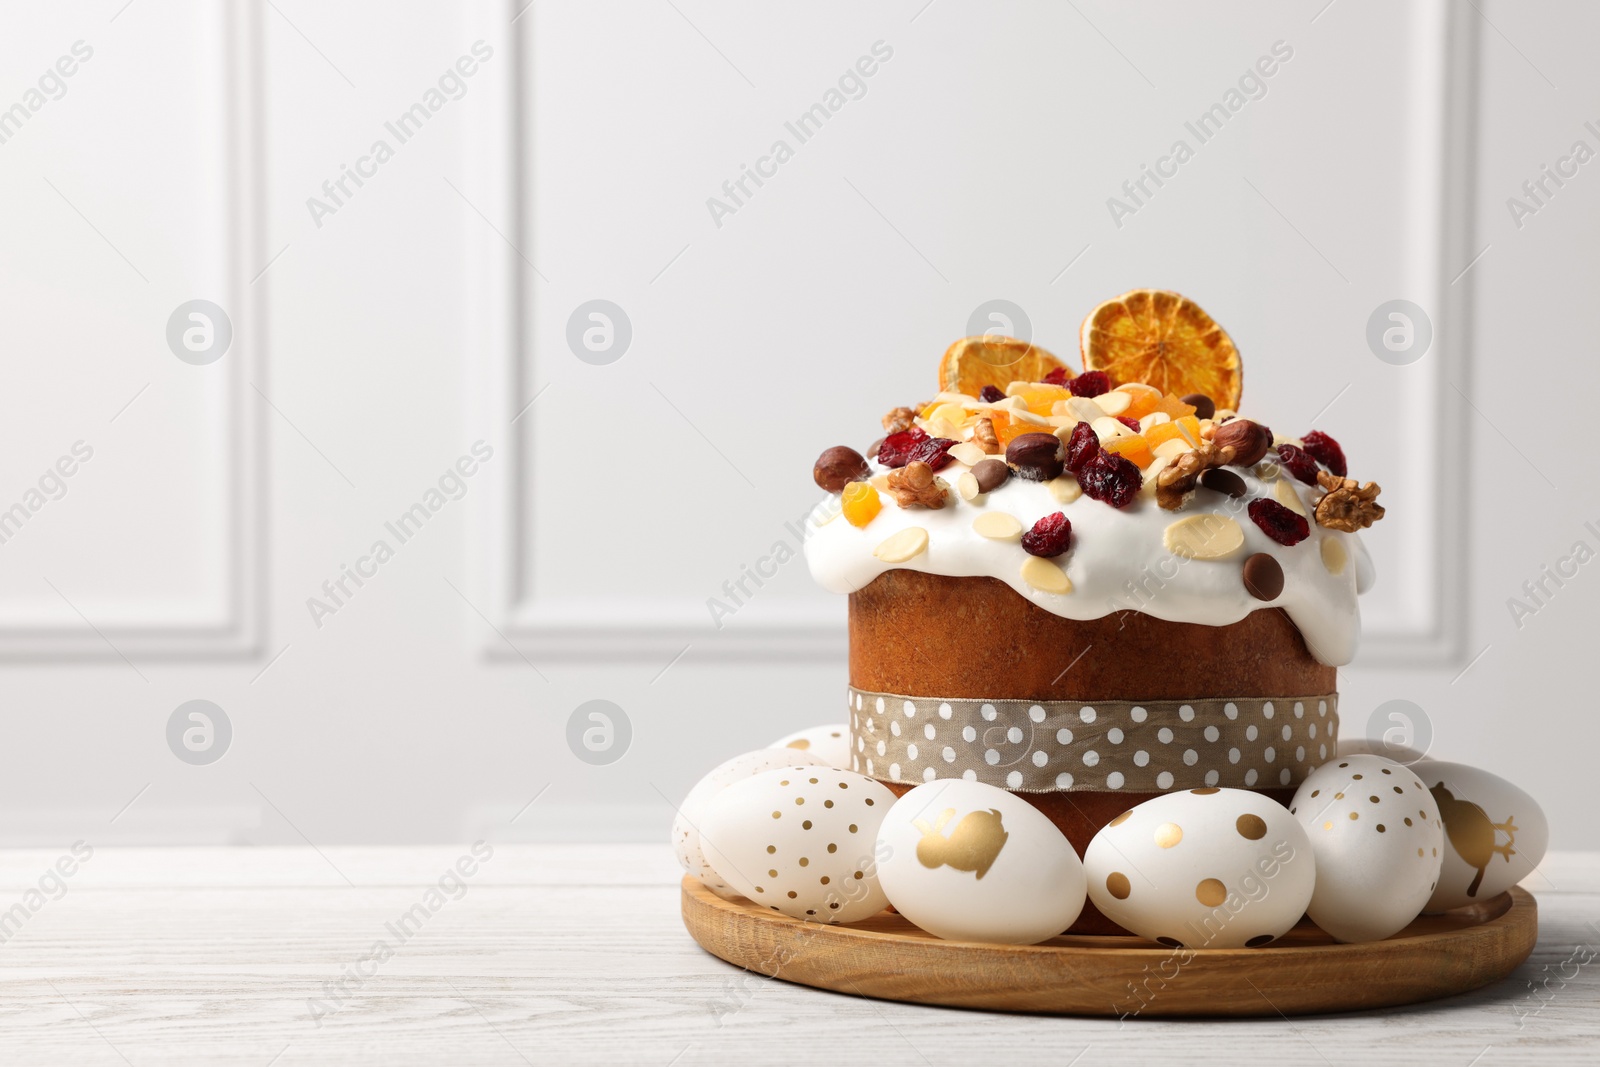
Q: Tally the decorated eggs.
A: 8